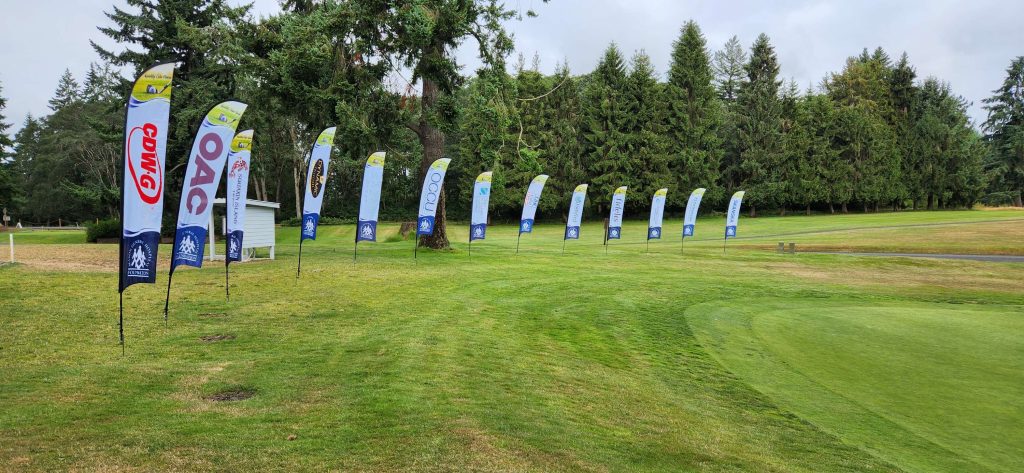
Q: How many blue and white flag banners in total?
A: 13